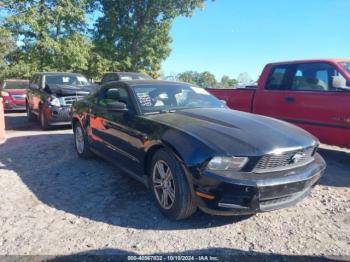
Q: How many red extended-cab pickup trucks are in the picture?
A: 1